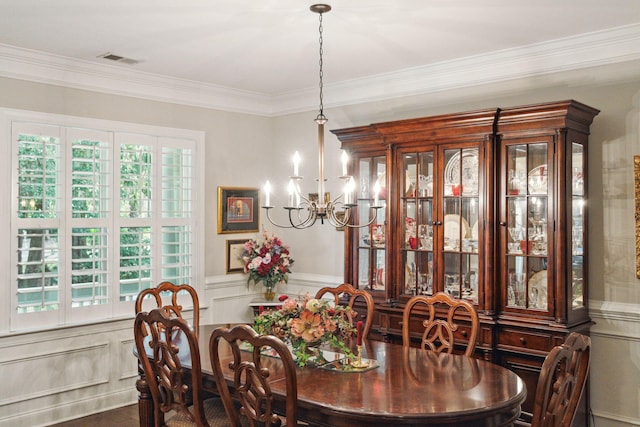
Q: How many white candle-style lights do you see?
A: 8